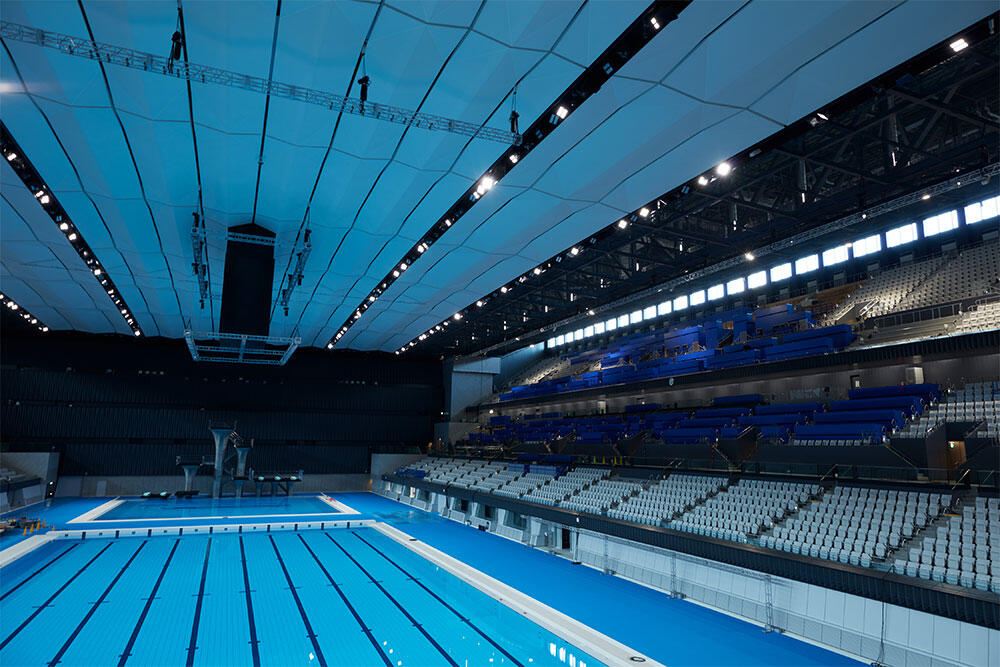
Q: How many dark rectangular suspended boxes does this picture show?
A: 1